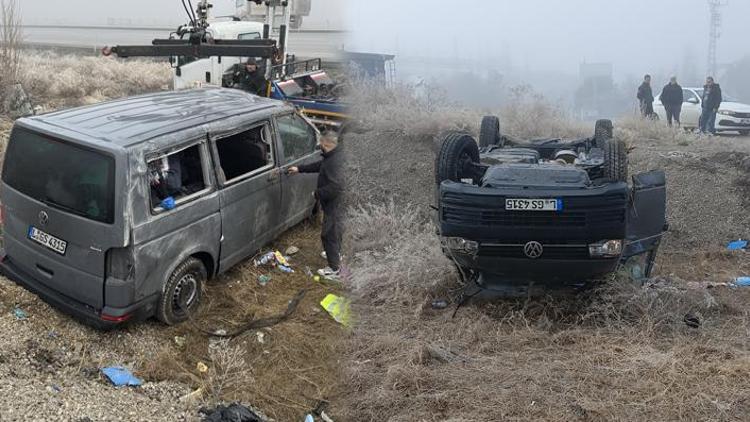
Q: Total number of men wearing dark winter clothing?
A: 5